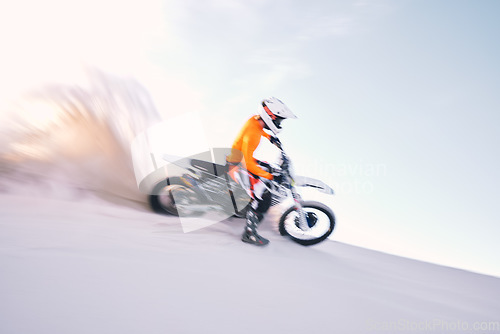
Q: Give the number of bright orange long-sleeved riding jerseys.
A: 1